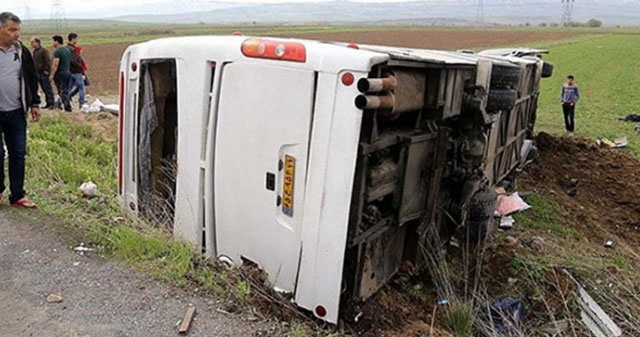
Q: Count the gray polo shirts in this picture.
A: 1